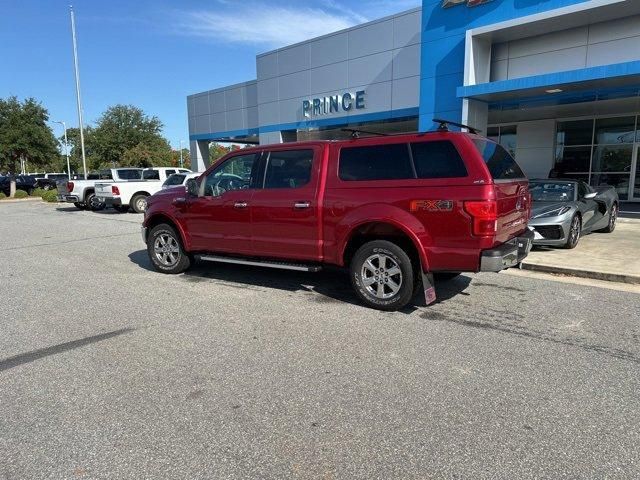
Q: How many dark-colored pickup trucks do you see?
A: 1